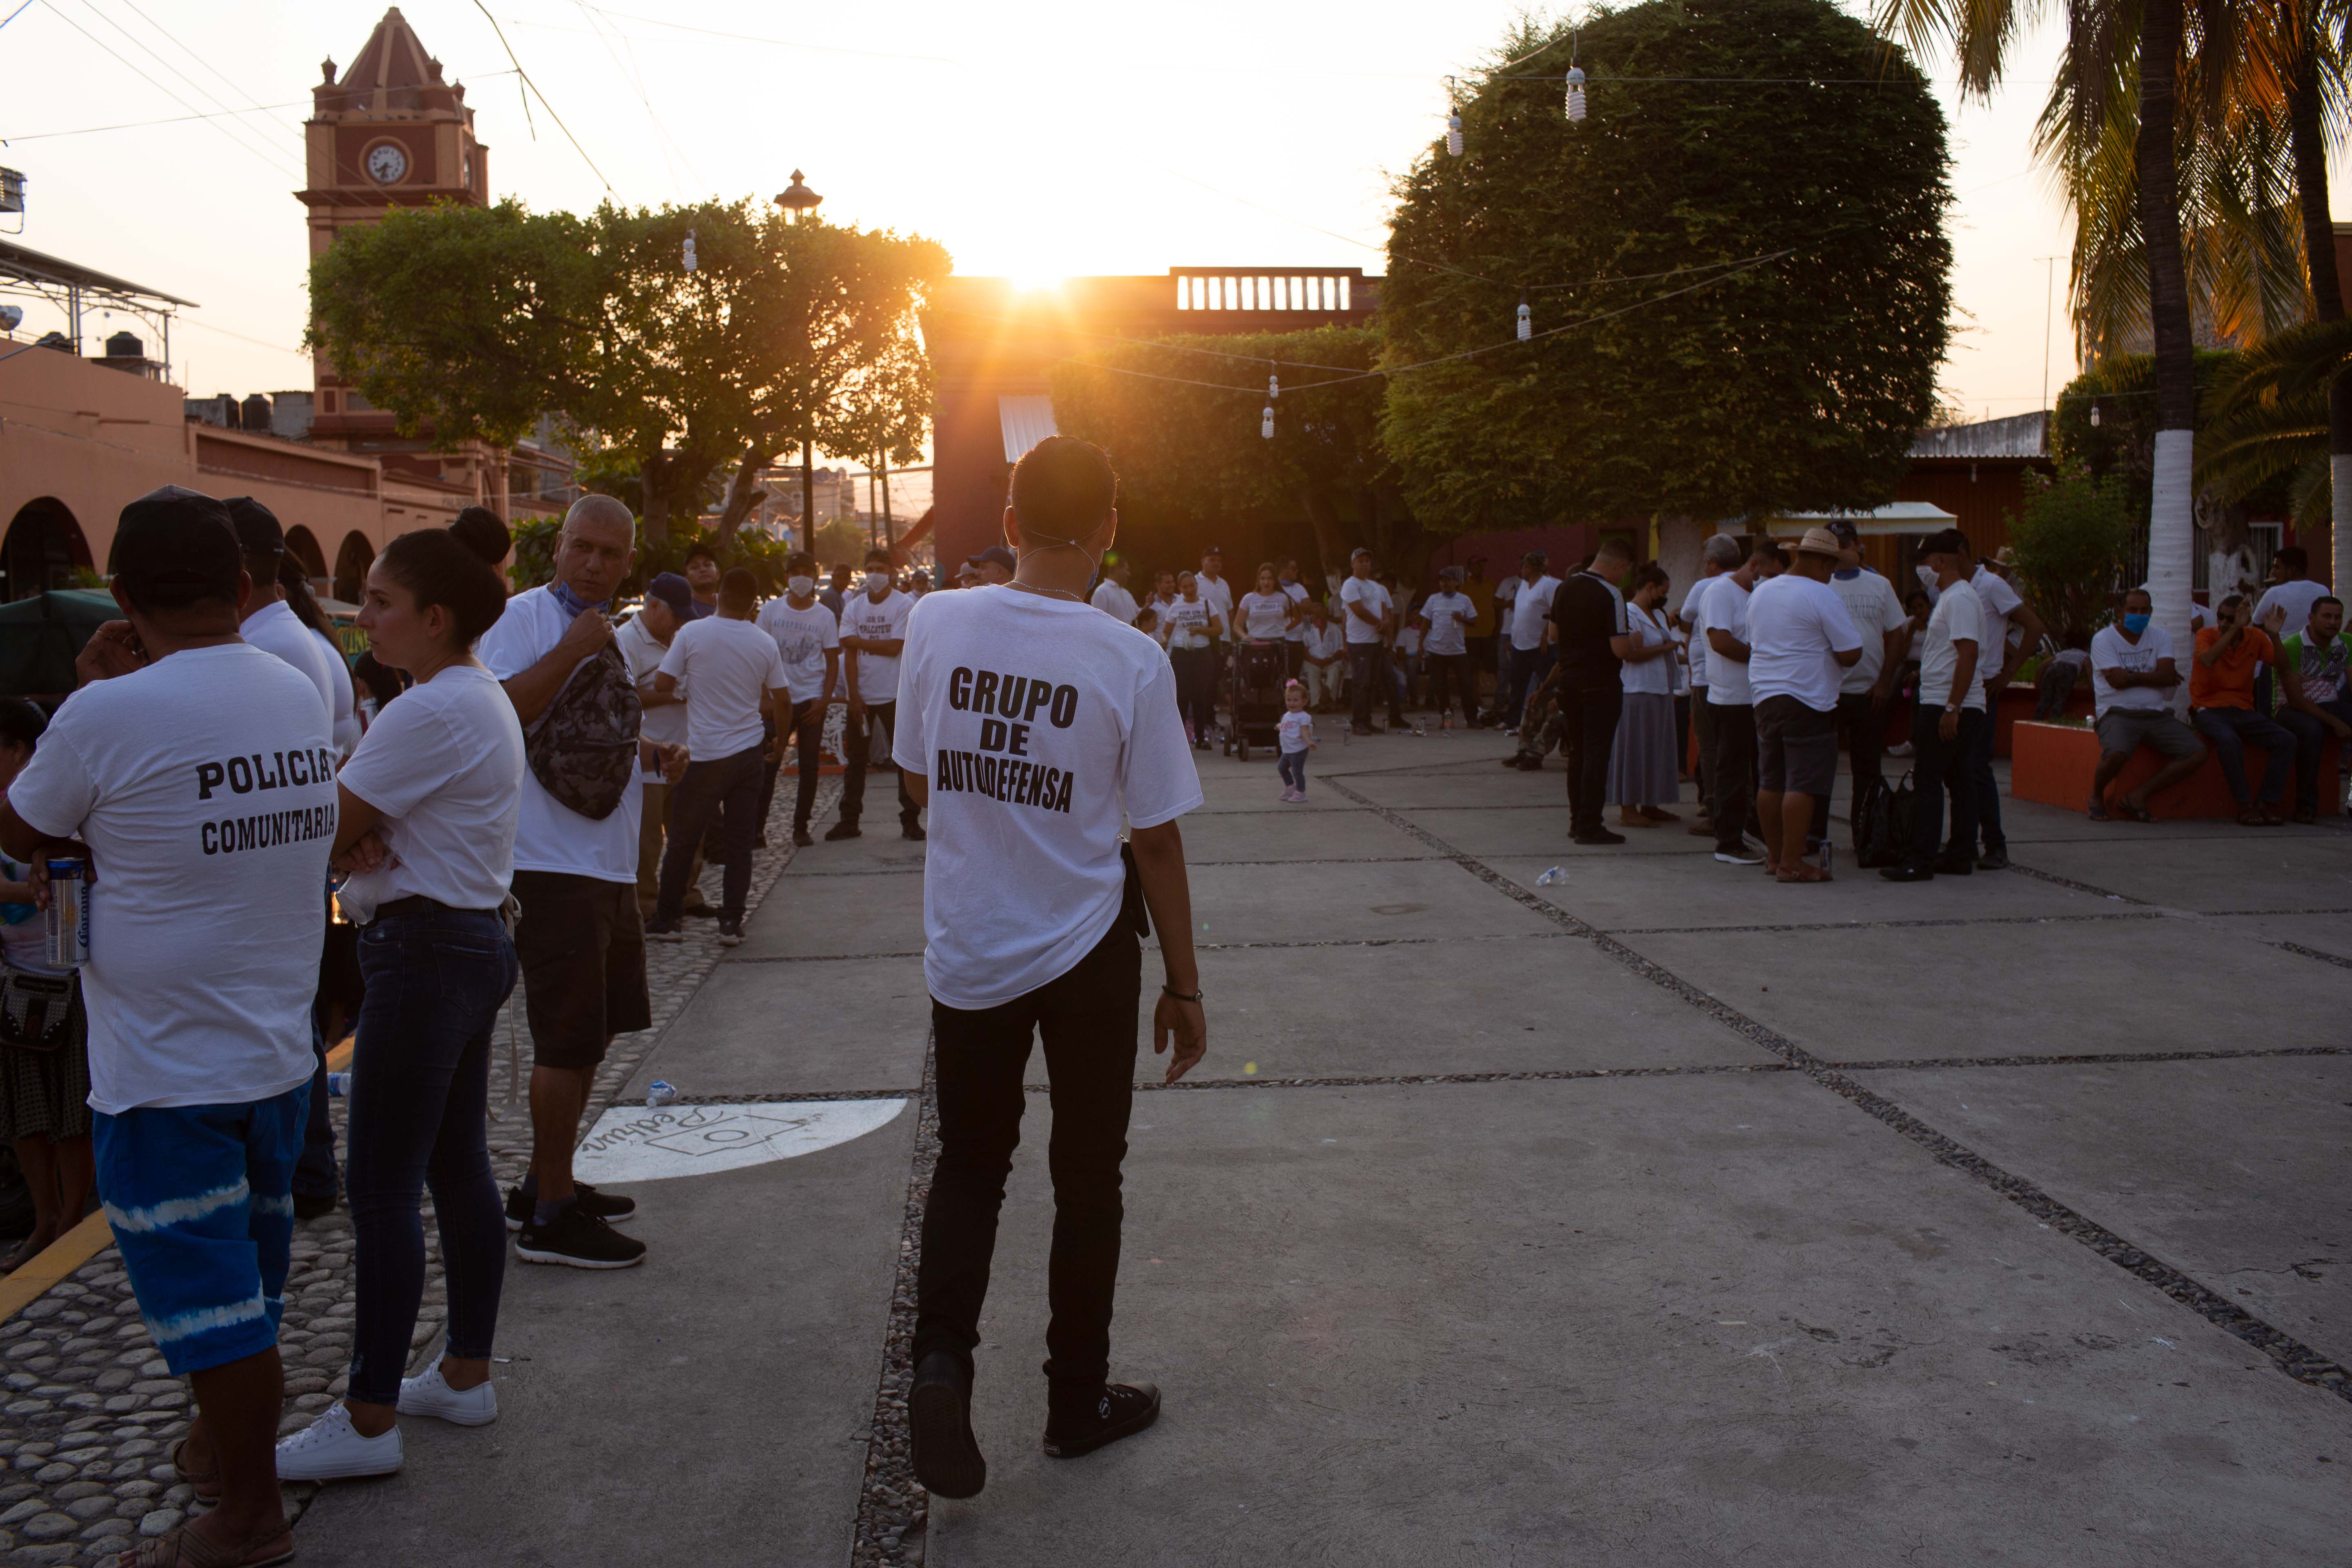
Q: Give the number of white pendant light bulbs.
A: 7